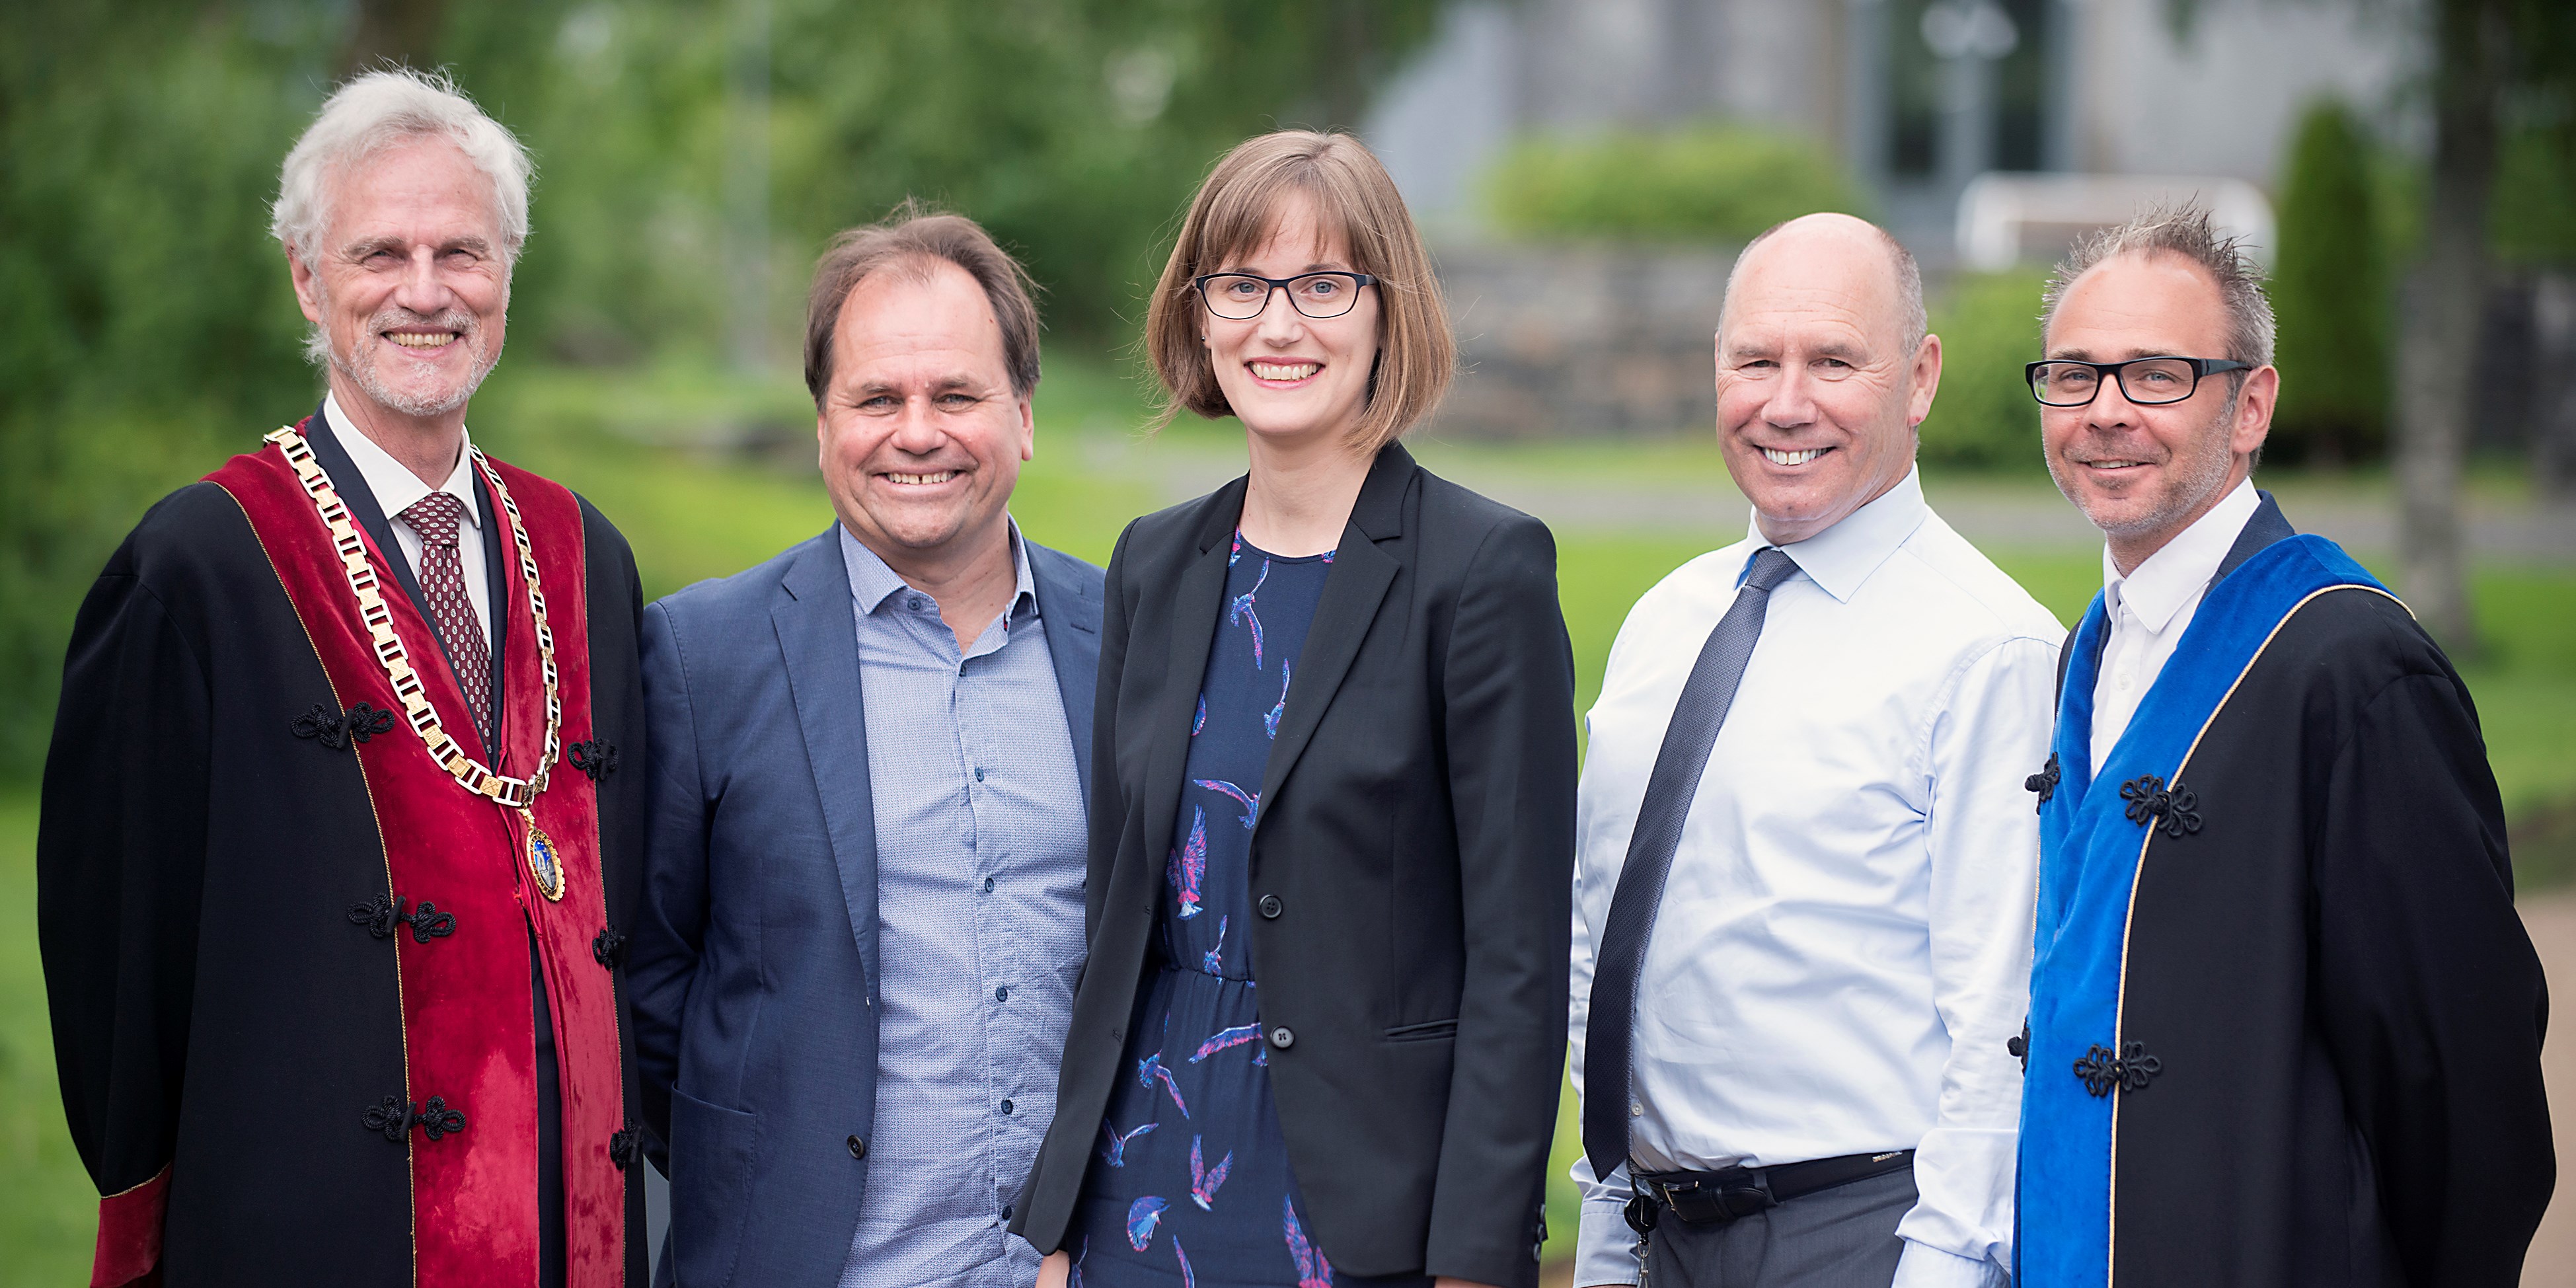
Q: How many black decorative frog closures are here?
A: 10